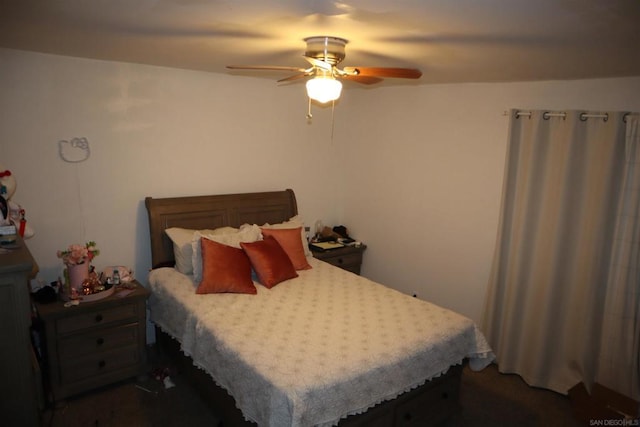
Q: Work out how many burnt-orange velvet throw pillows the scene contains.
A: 3